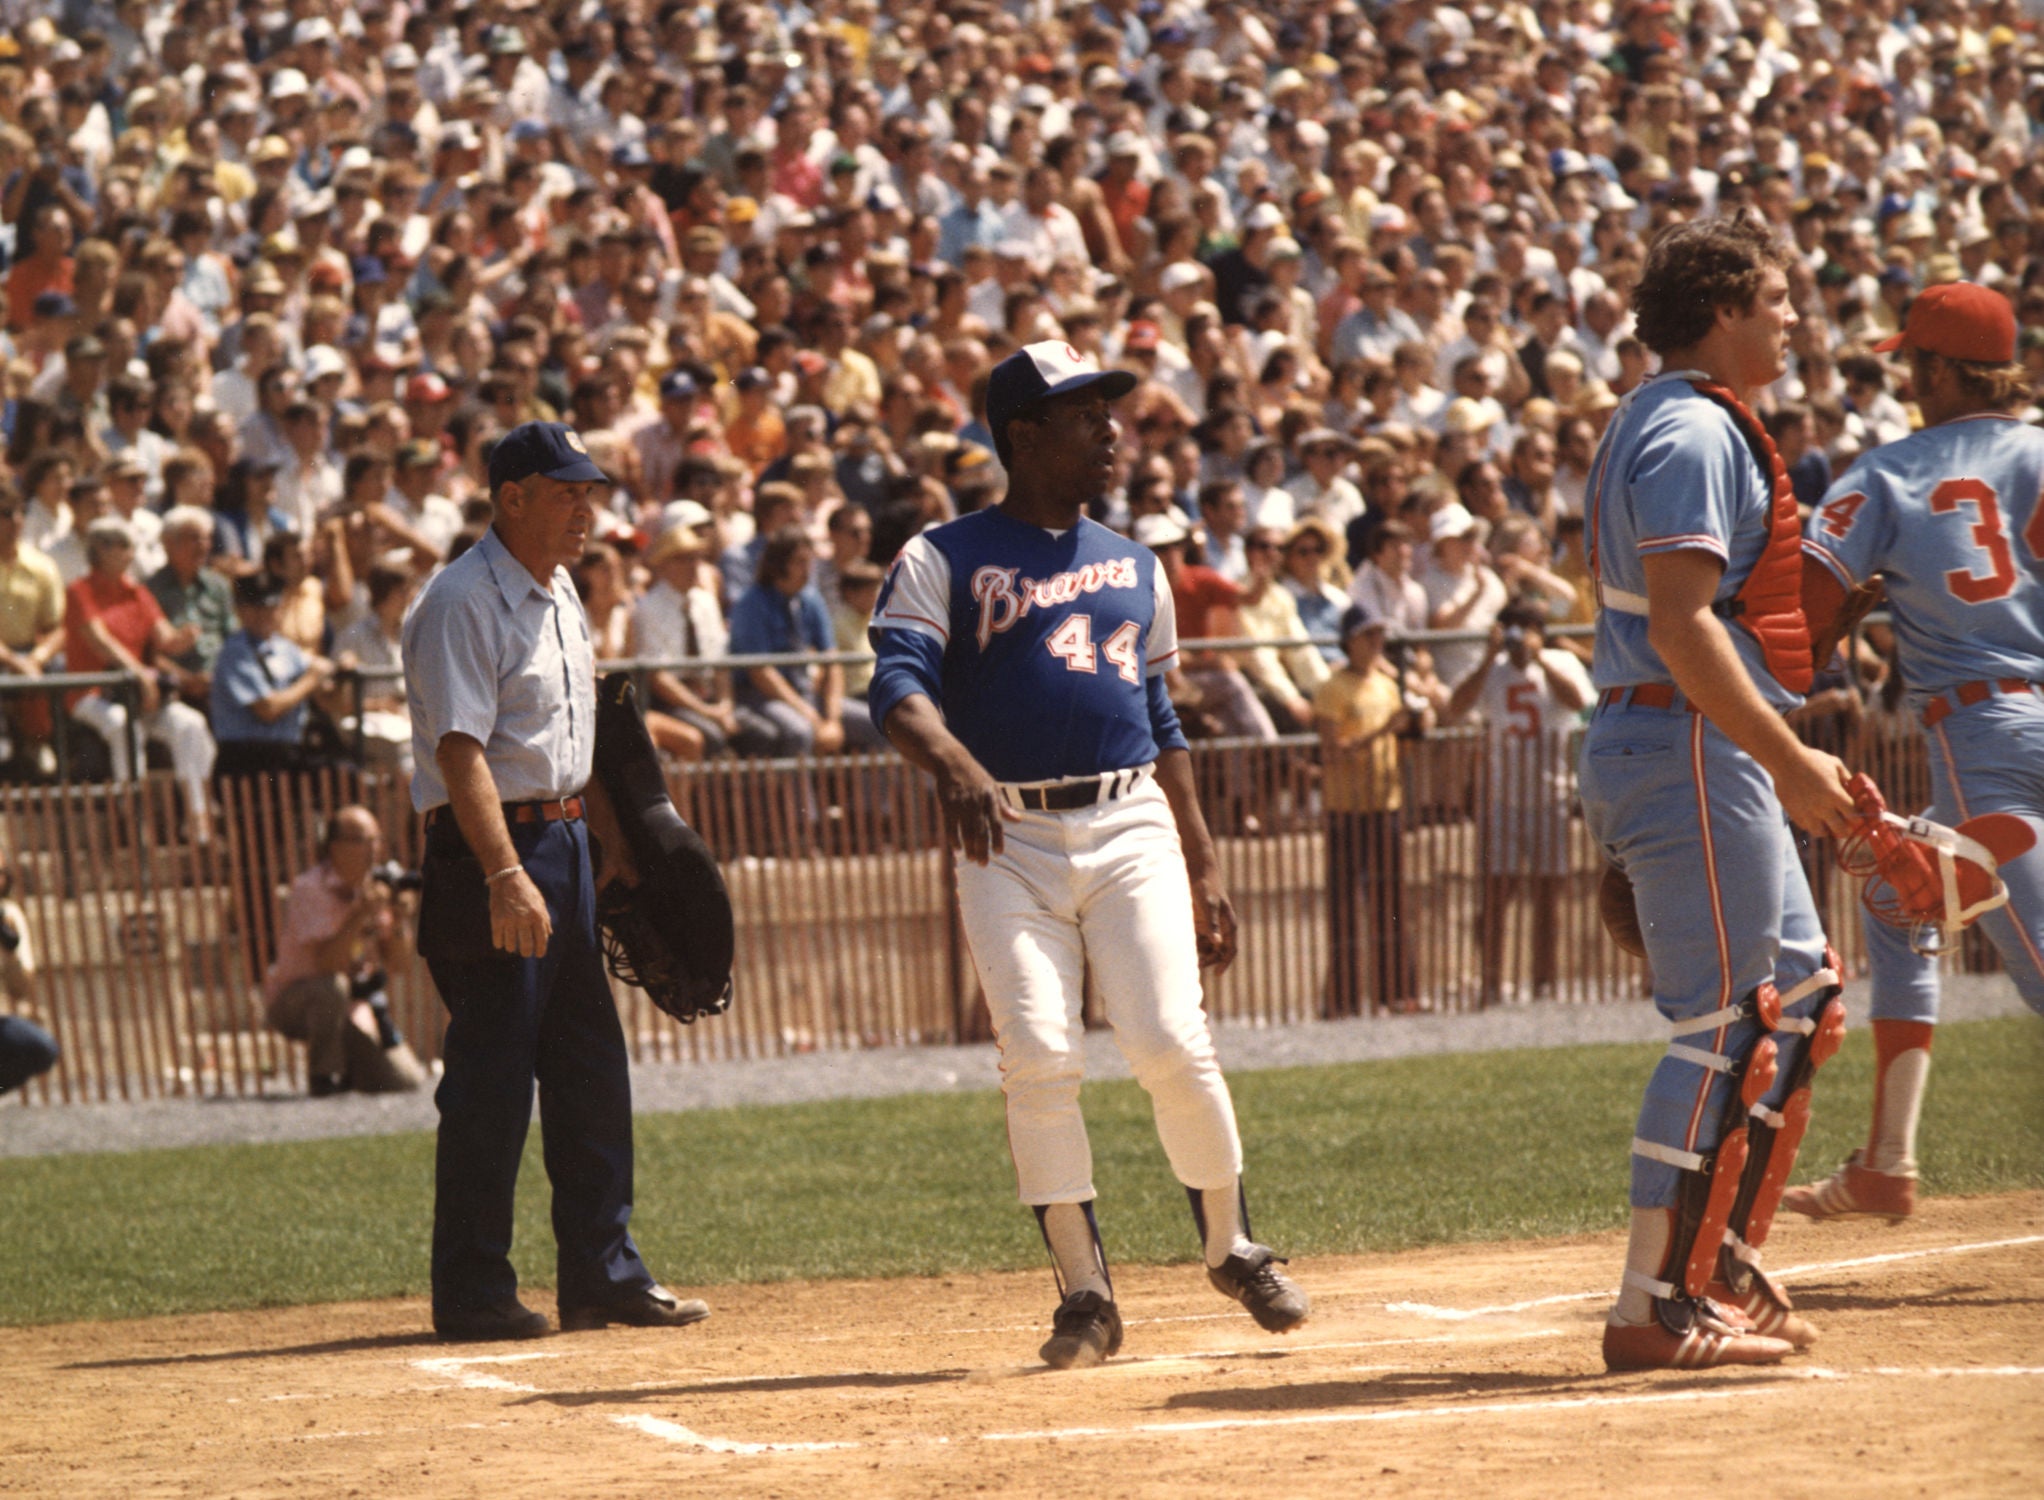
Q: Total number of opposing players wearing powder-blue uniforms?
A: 2